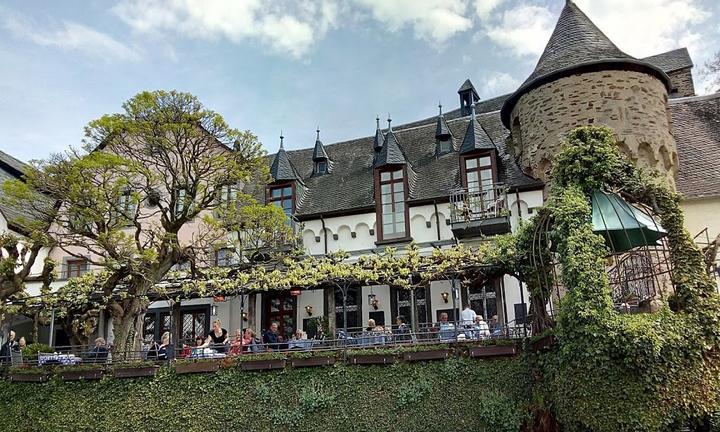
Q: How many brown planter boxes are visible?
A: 10